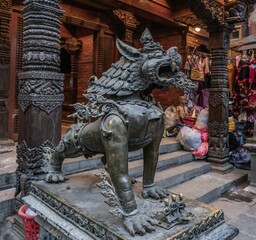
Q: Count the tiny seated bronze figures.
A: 3